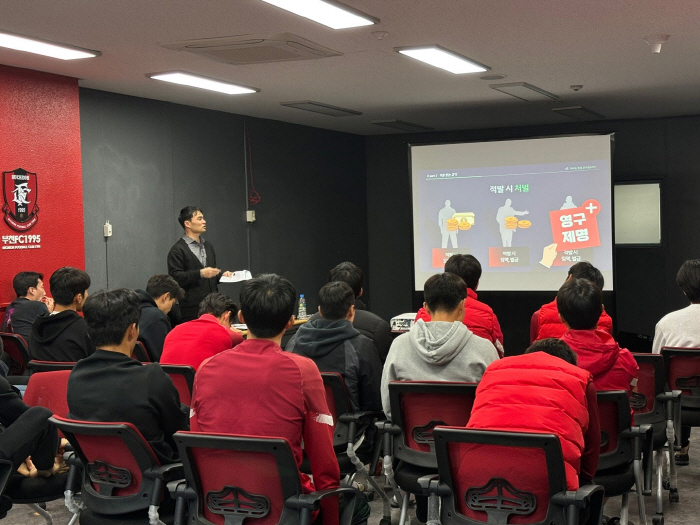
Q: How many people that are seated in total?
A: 15